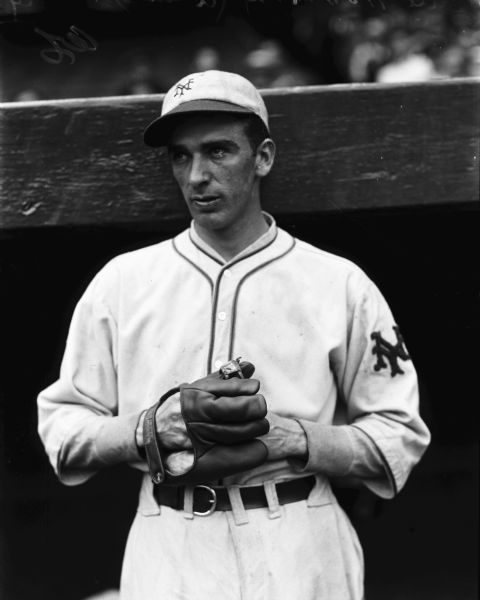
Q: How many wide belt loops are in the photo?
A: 2